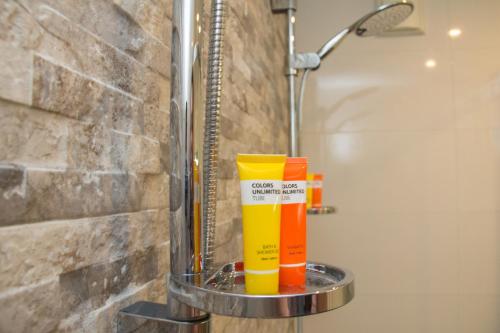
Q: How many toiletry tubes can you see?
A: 4